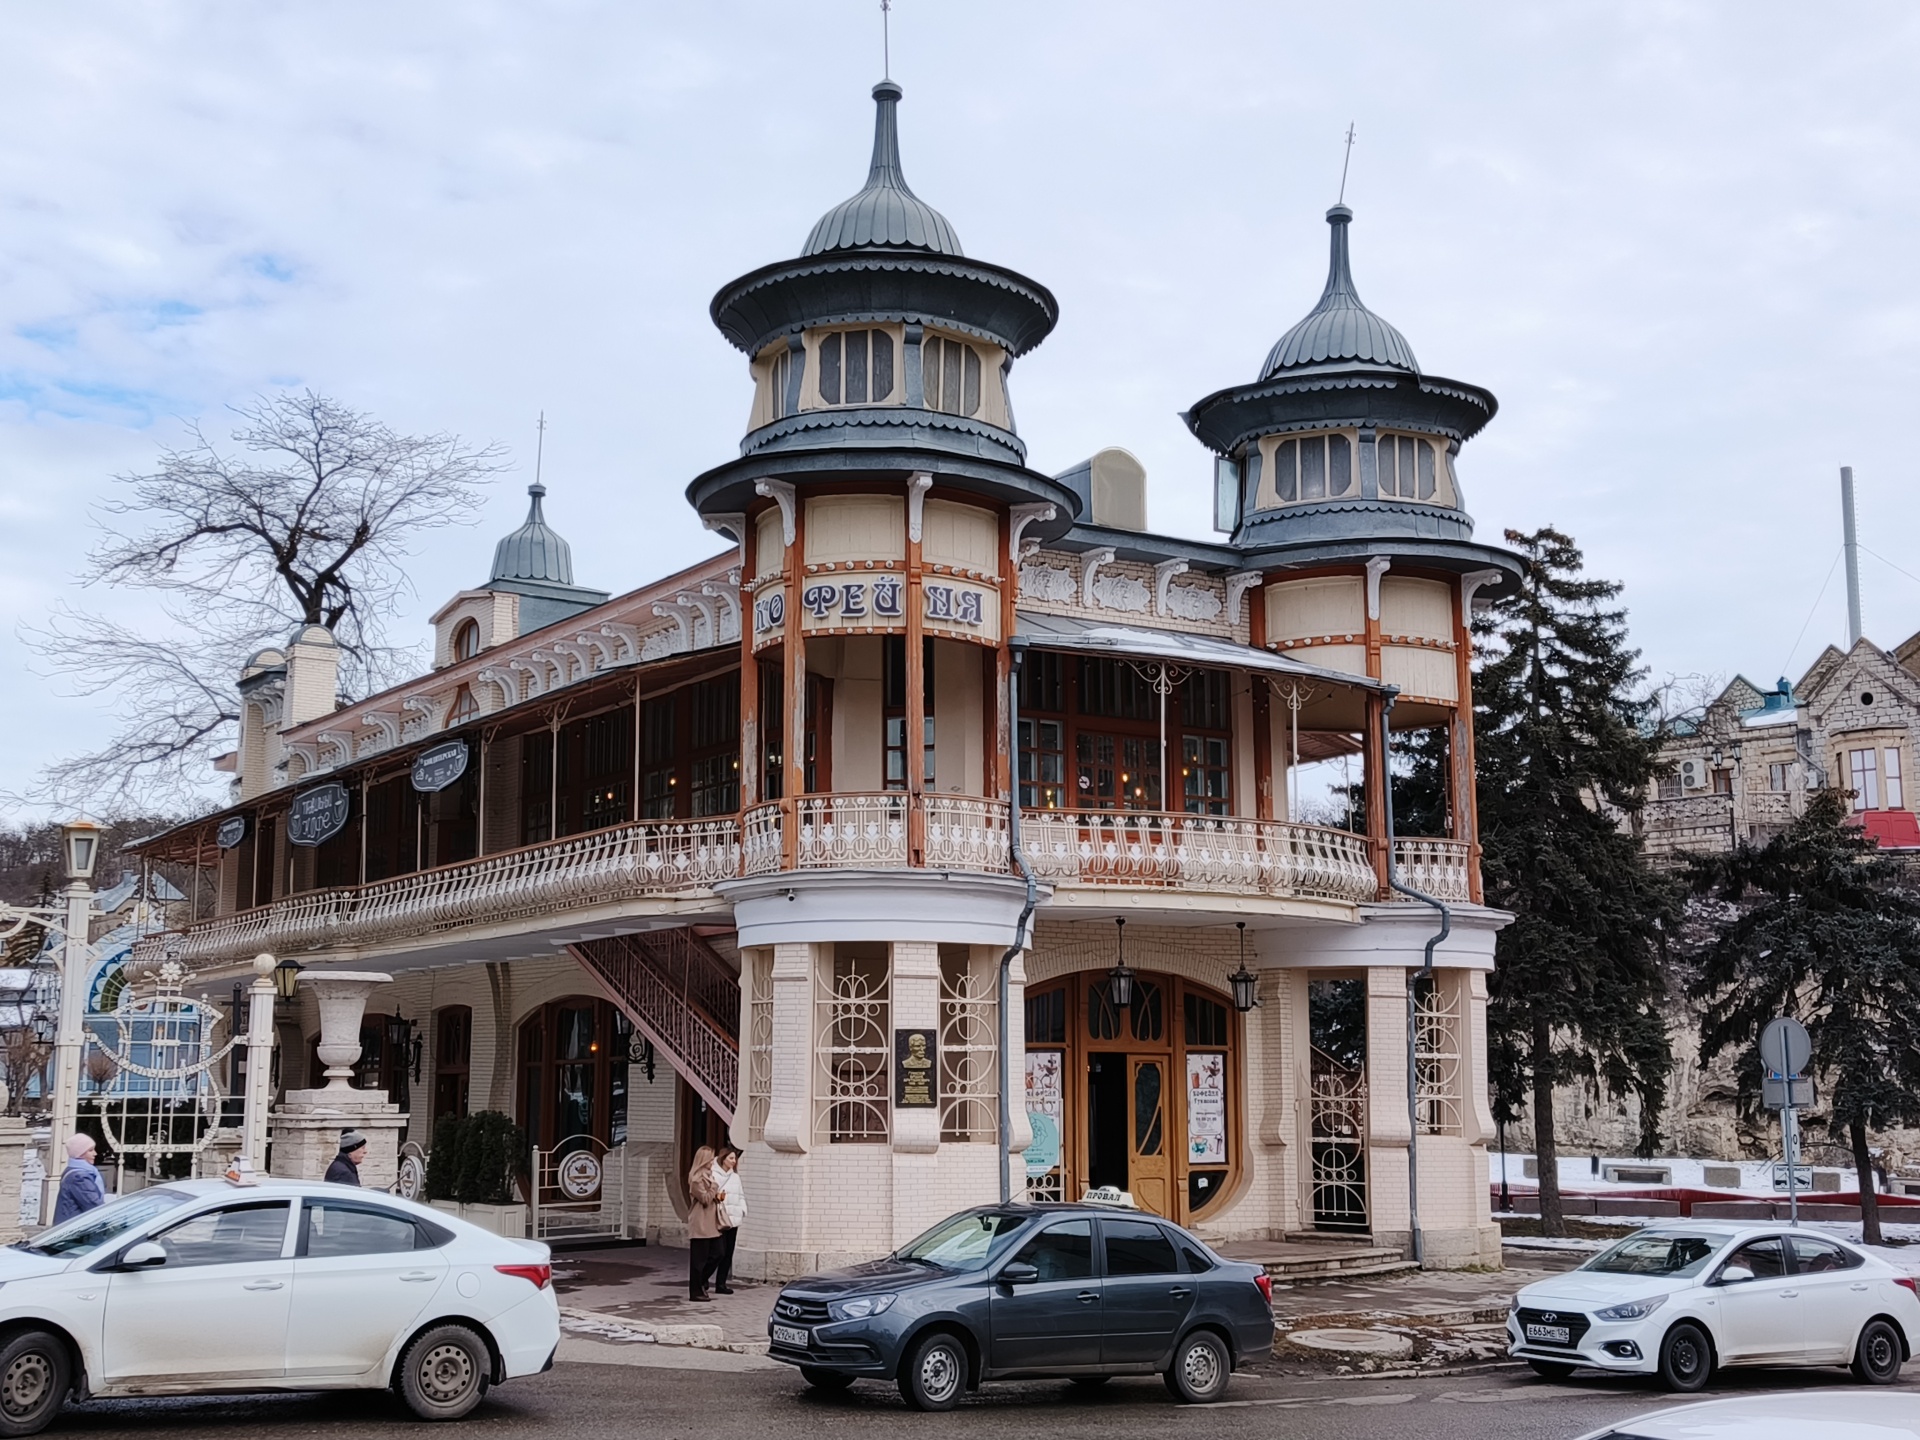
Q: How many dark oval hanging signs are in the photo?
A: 3